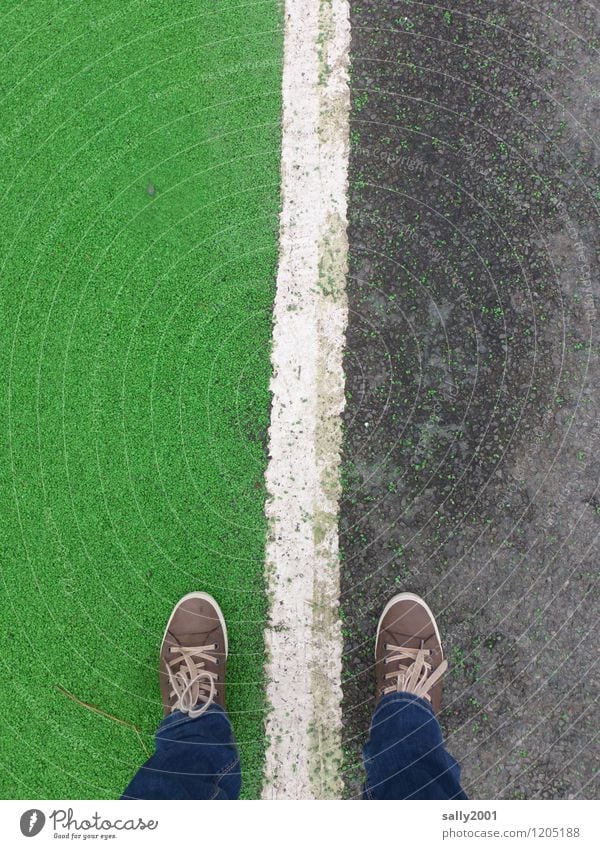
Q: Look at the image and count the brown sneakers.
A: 2